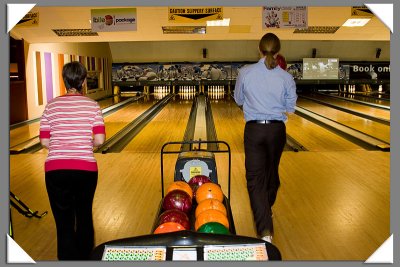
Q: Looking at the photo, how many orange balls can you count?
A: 5